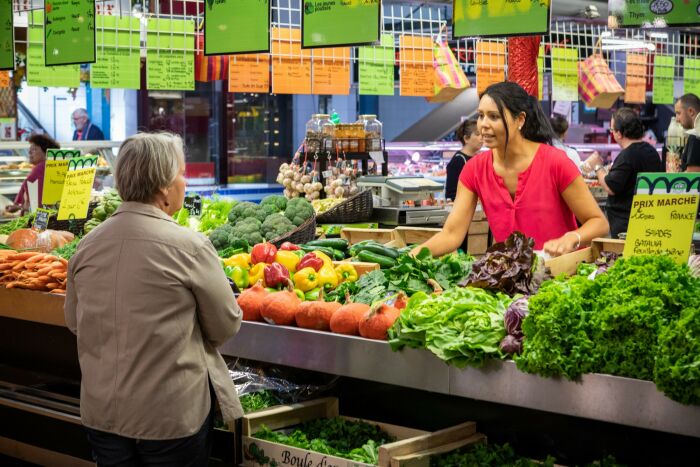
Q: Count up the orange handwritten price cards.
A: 6